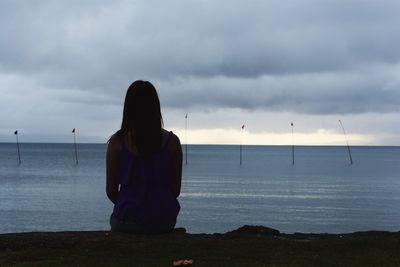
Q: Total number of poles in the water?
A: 6